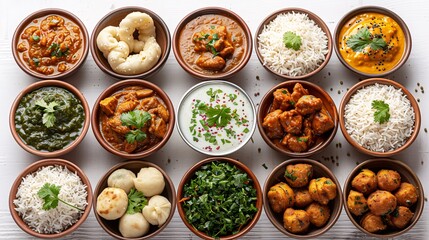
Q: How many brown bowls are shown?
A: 14